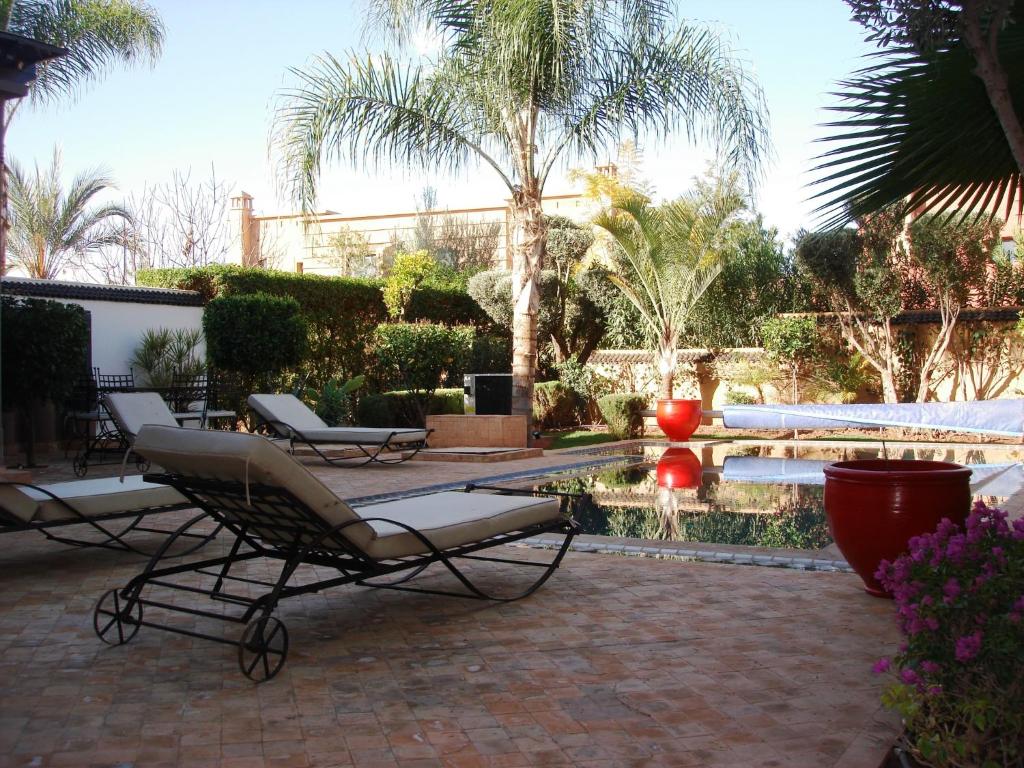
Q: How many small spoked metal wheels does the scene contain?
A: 4